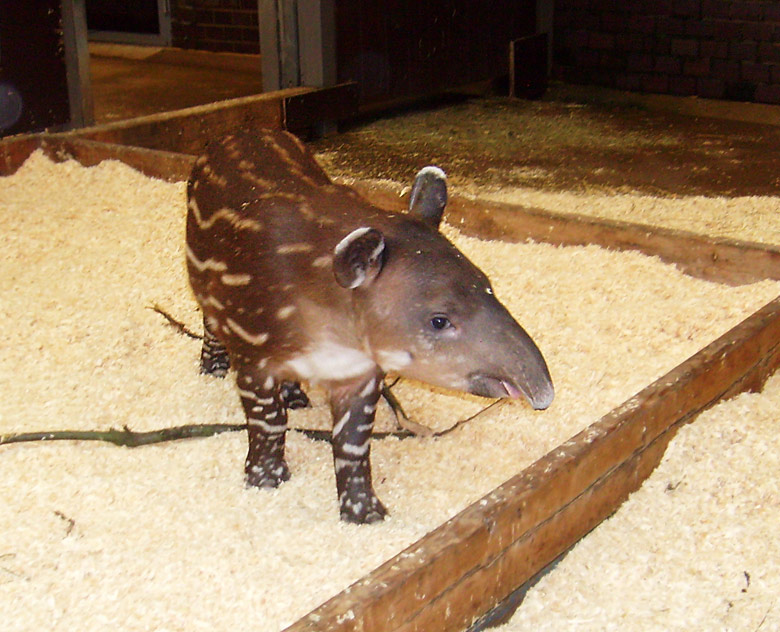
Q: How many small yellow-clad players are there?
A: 0